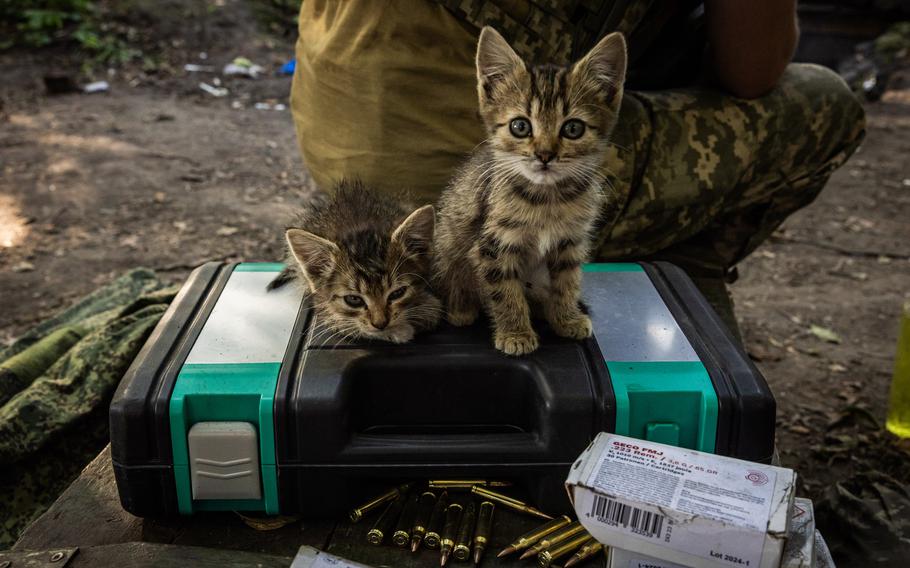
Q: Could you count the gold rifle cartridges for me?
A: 14